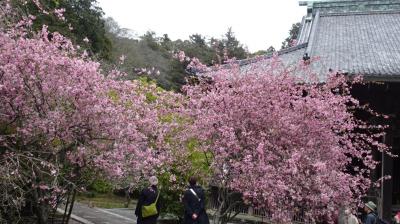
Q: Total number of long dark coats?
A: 2